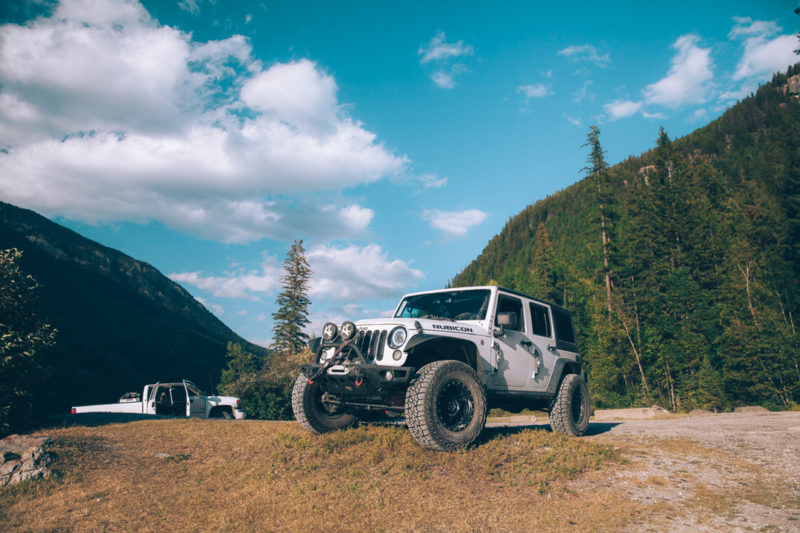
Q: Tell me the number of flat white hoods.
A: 2